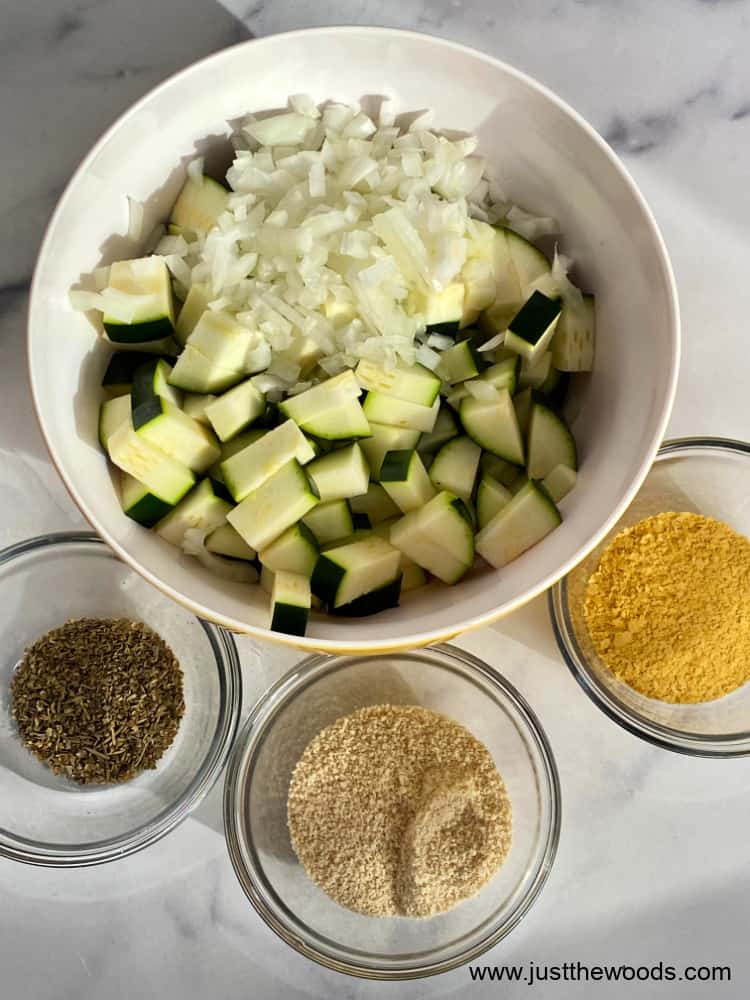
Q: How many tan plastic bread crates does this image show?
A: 0